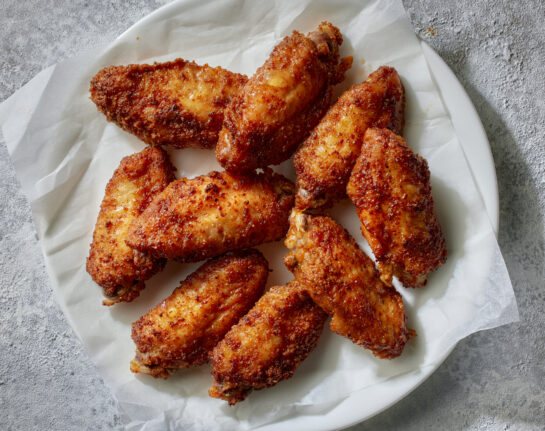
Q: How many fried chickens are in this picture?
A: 9